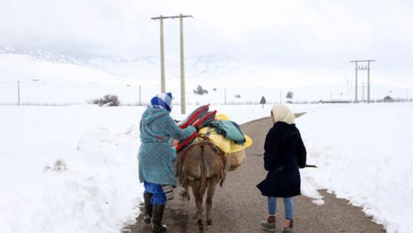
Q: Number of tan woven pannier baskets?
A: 1